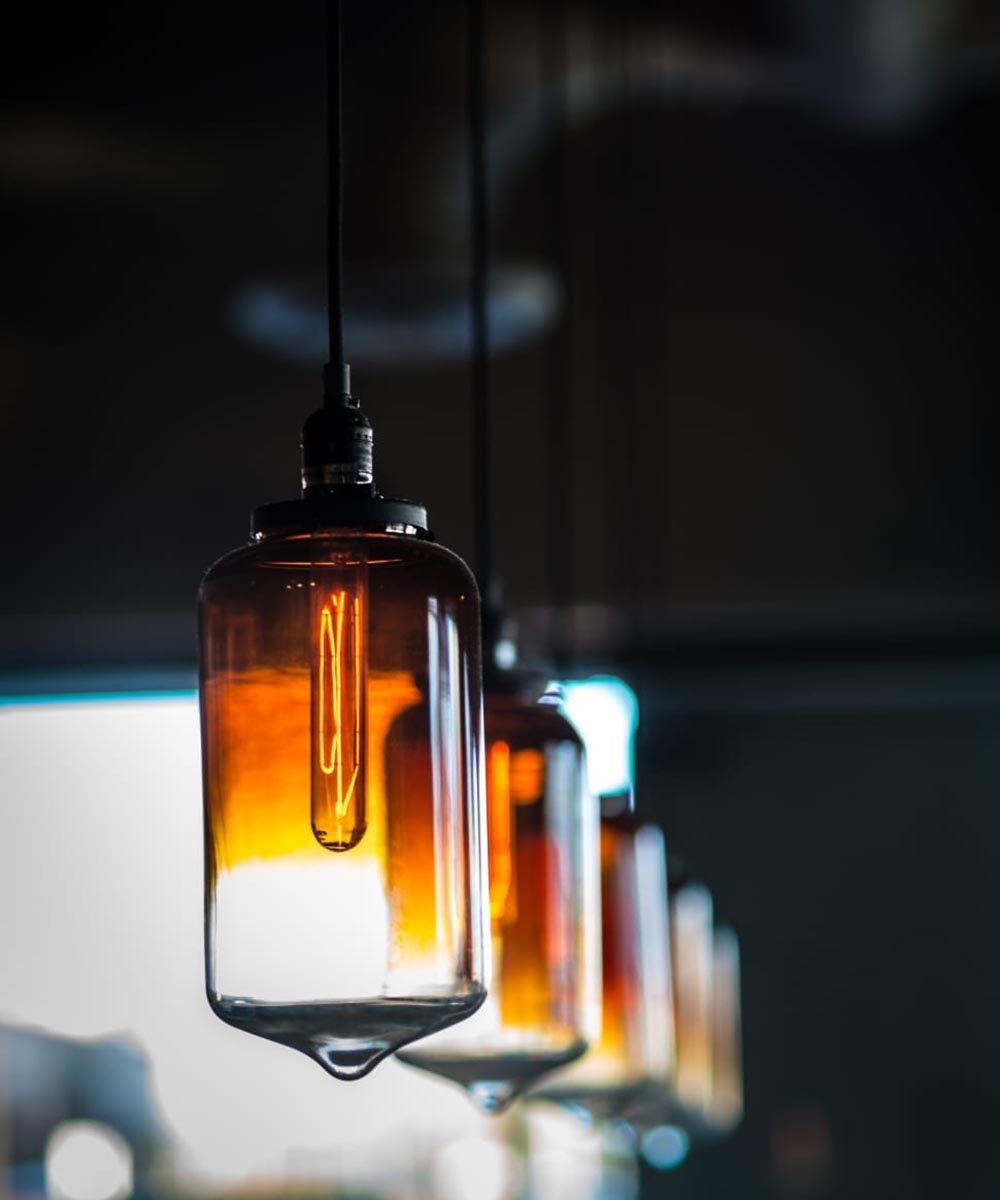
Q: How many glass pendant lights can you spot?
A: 5